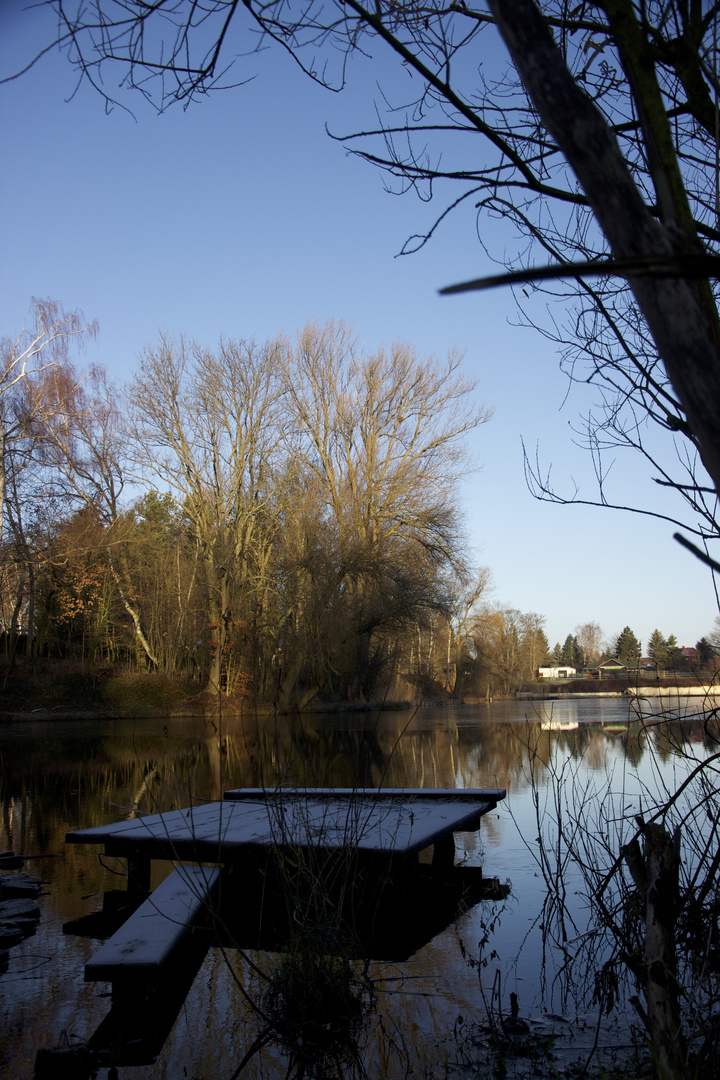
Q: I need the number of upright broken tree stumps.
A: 1